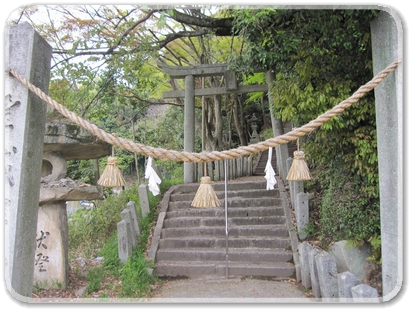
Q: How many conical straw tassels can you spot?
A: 3